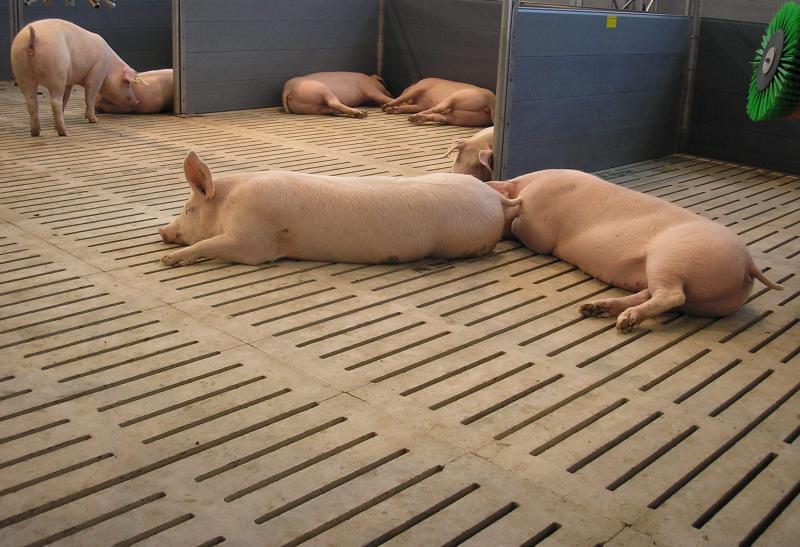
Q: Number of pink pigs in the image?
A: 7